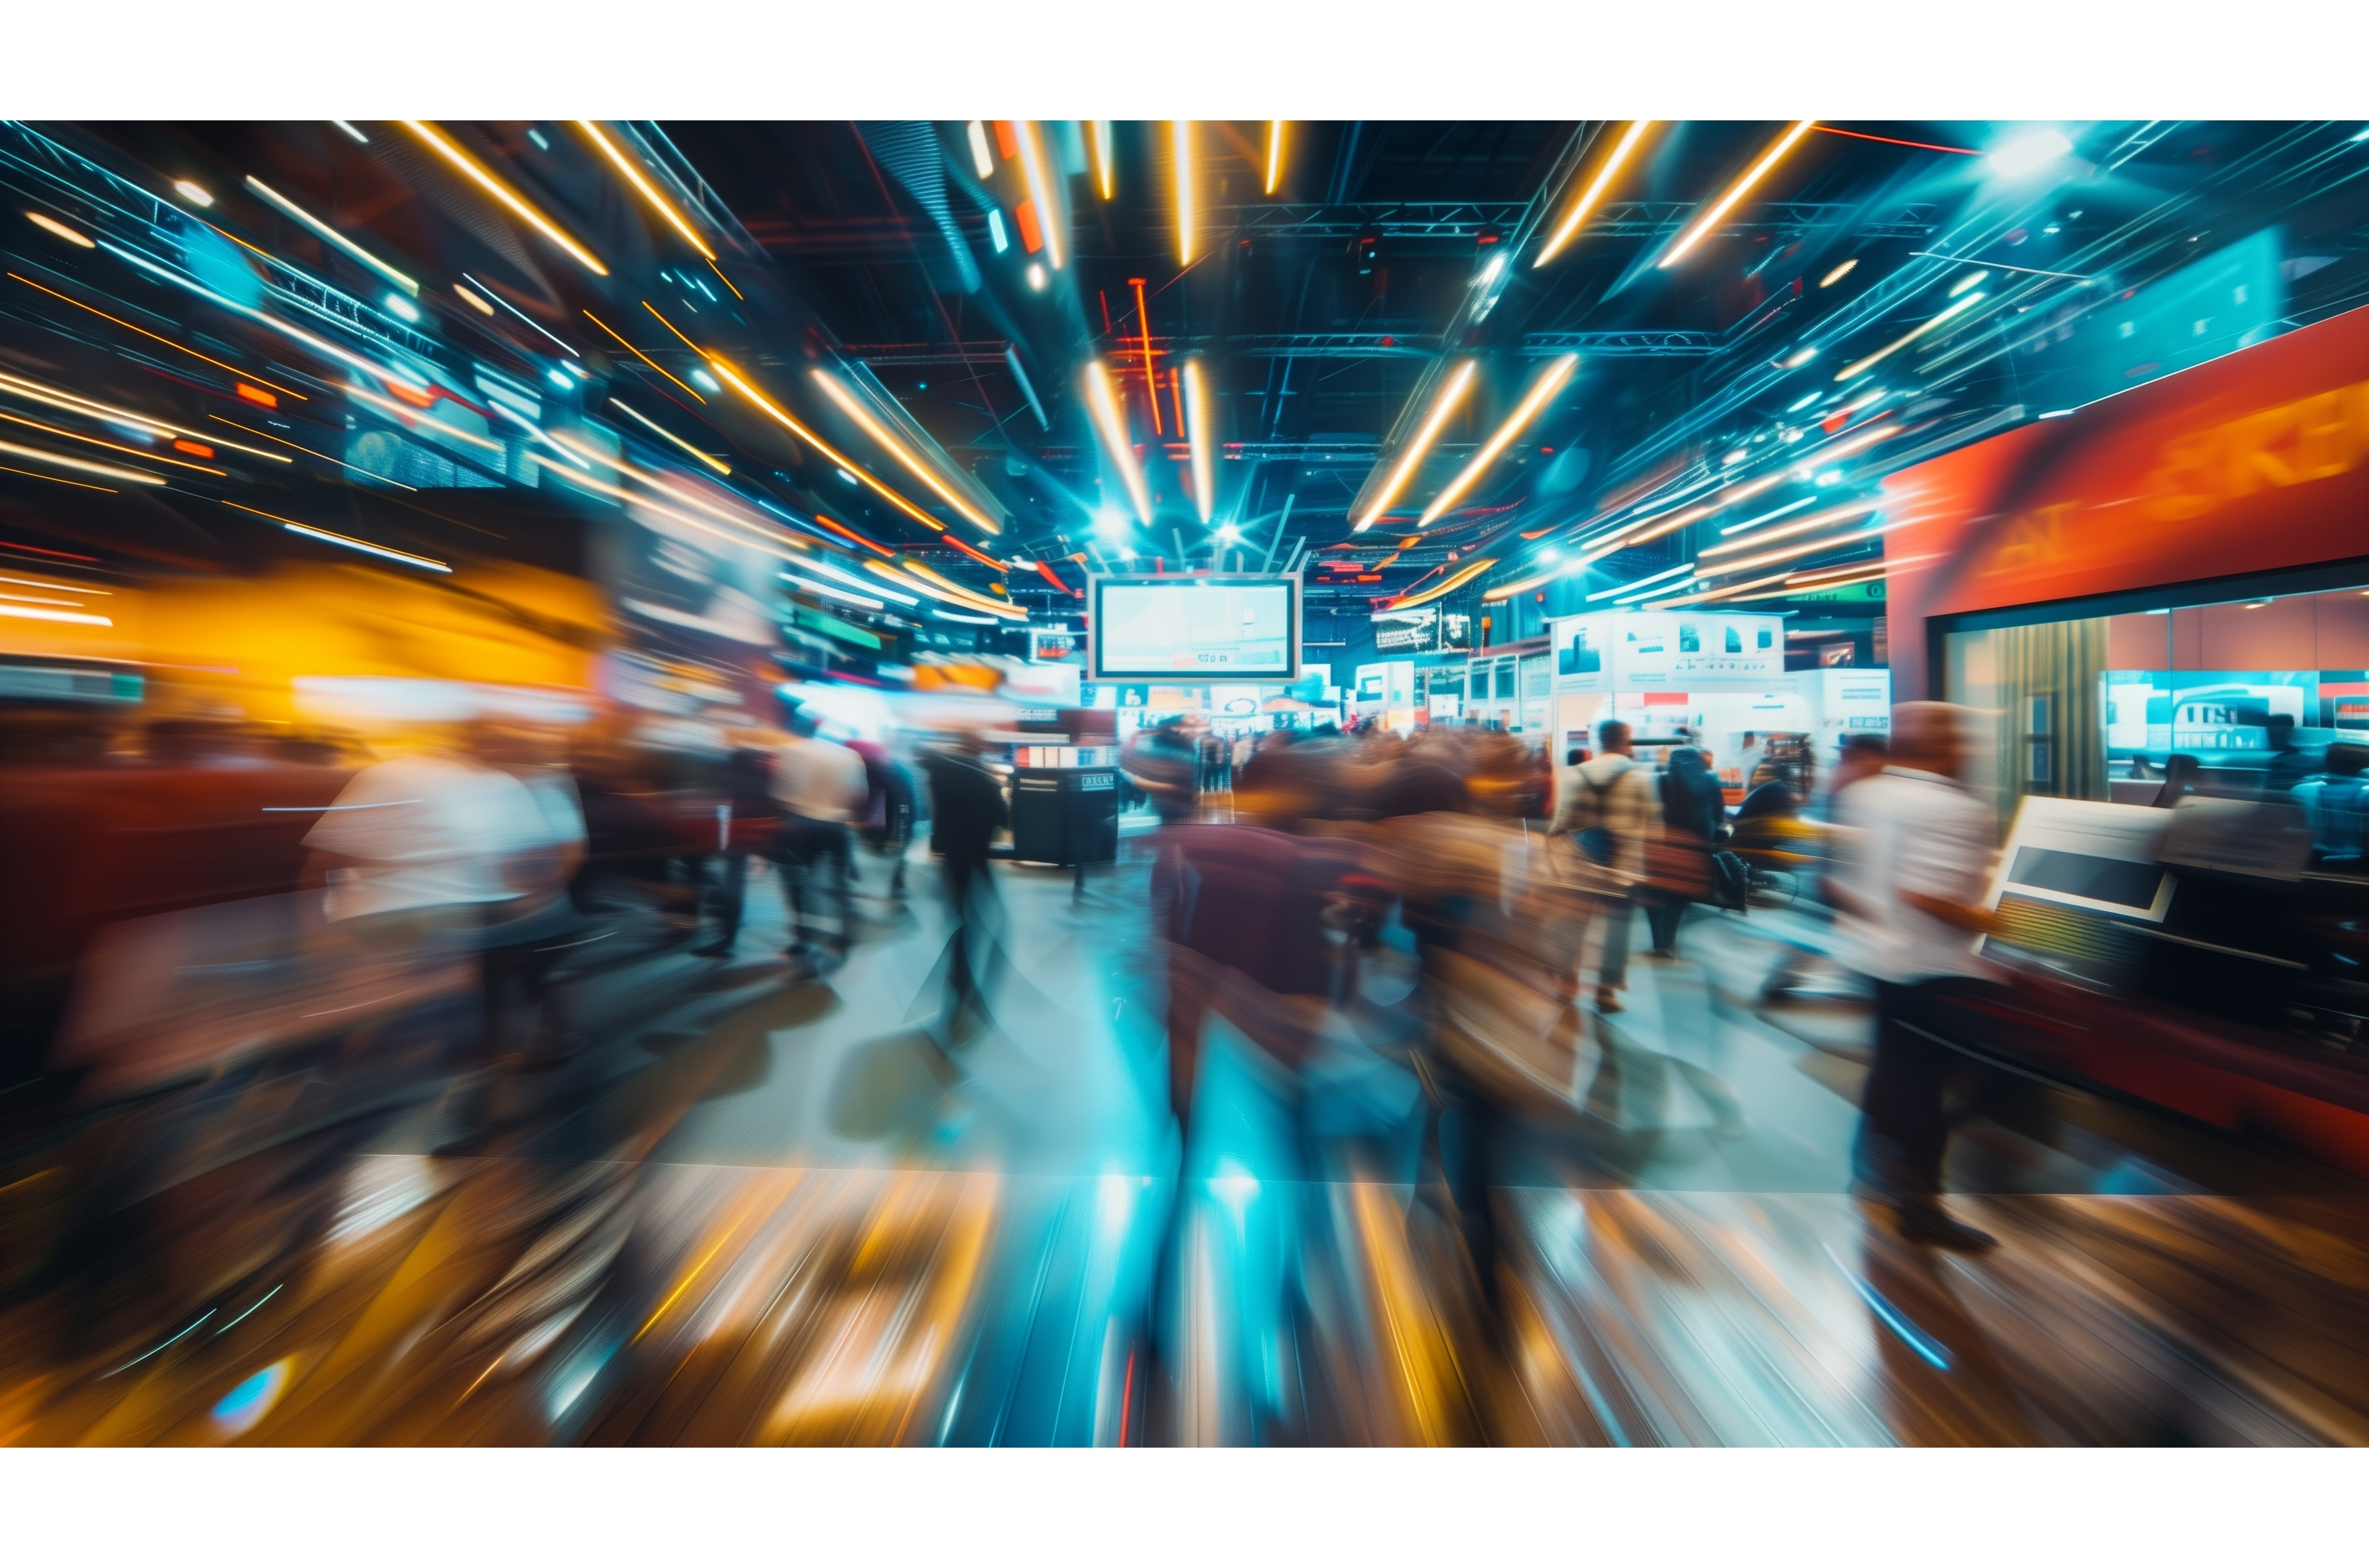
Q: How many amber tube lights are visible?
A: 14